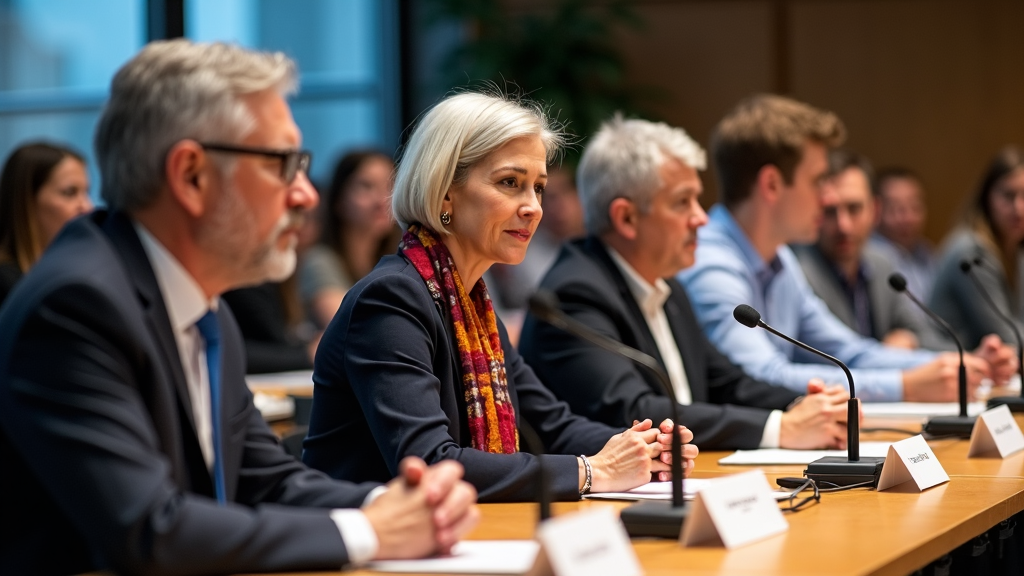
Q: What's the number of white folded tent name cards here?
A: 4